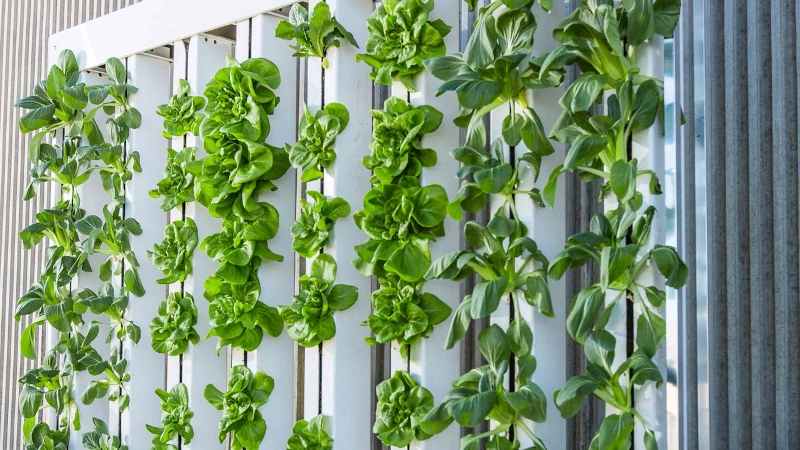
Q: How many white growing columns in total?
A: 8